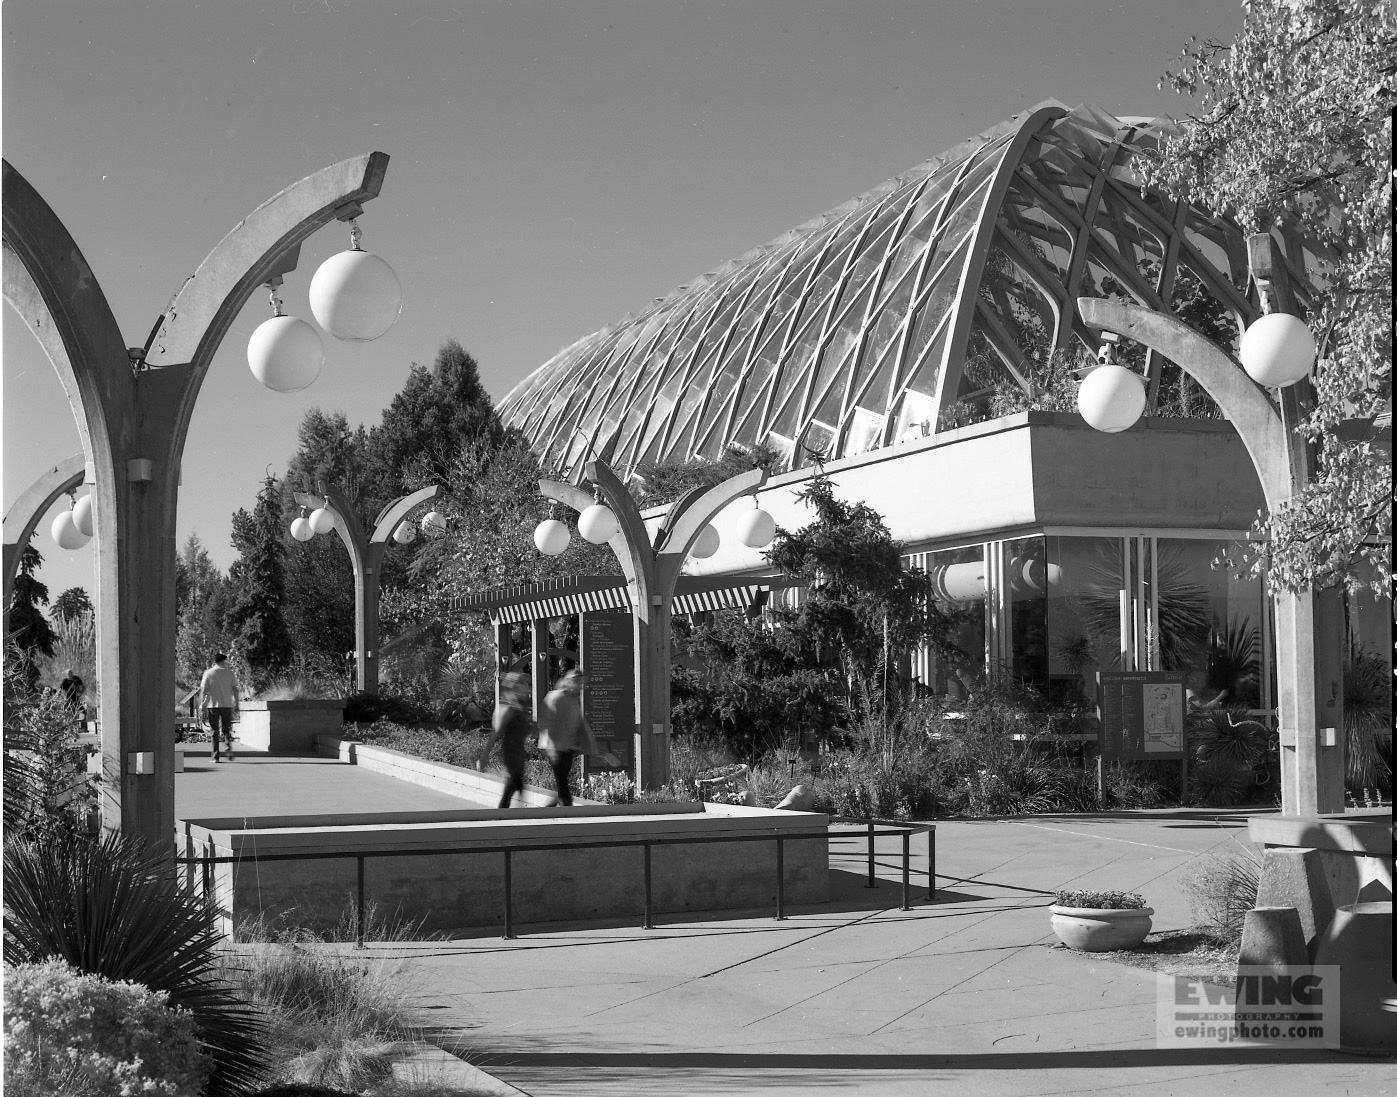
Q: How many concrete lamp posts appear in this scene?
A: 5